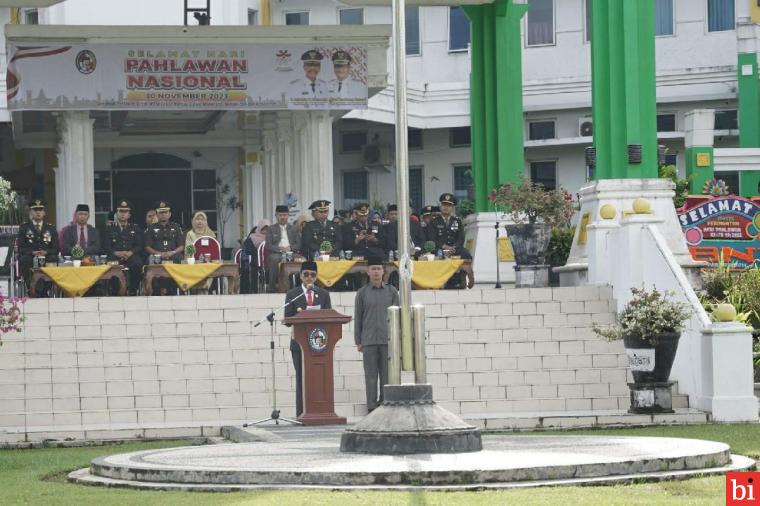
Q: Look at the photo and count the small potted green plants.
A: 4